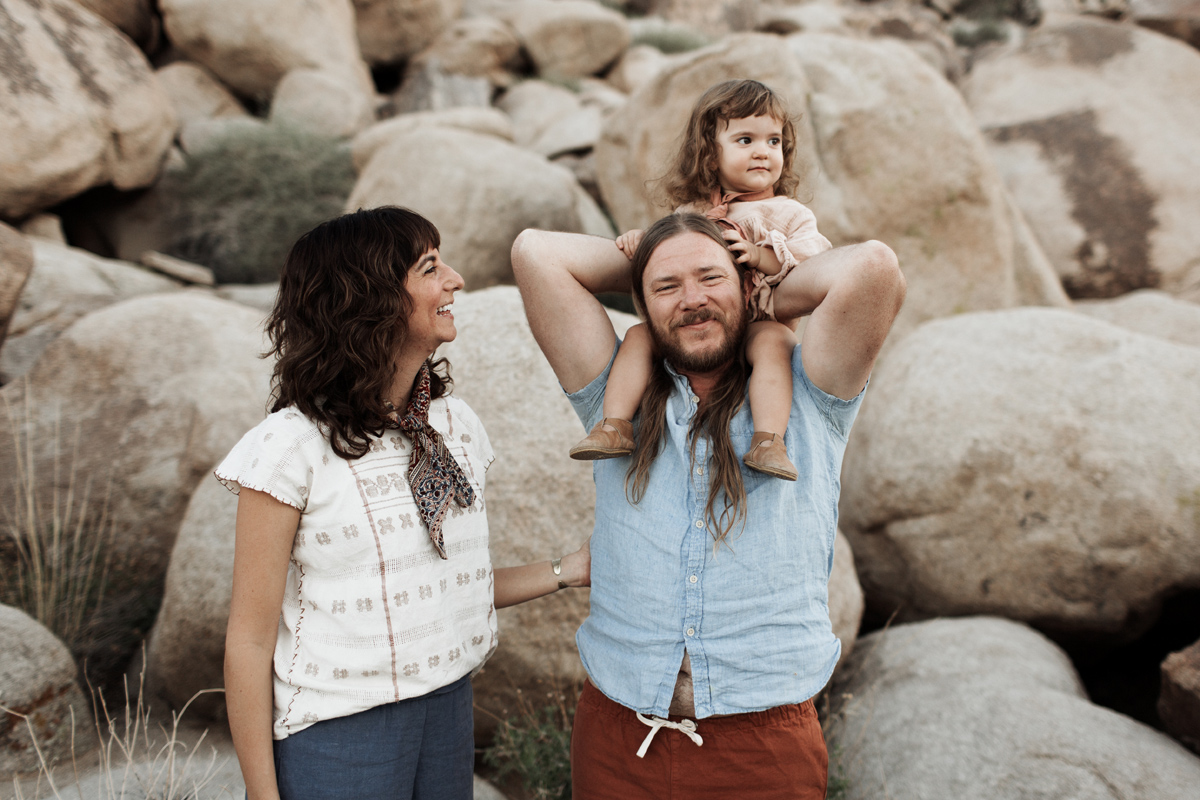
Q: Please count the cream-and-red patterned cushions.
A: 0